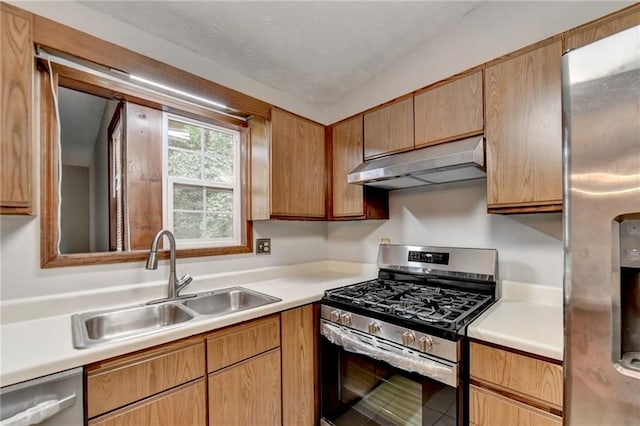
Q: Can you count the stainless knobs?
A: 5